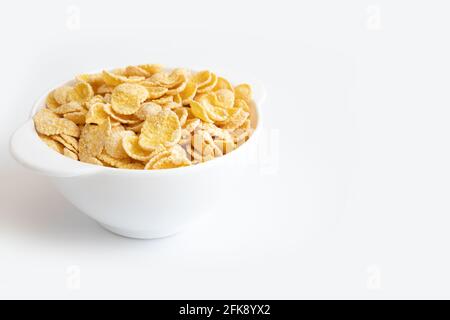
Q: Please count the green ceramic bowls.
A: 0